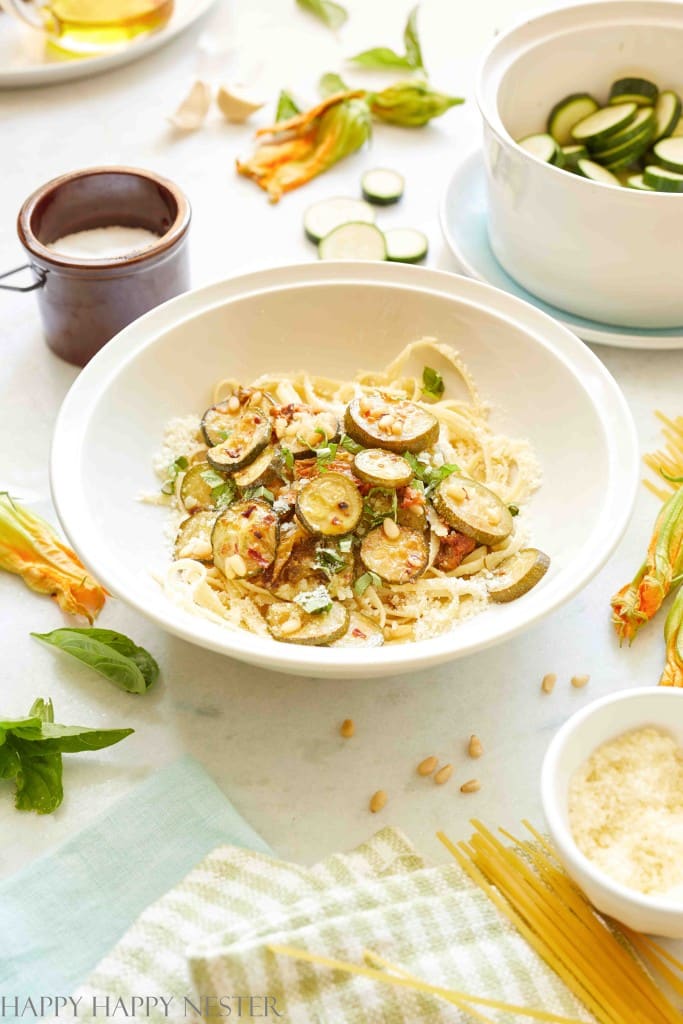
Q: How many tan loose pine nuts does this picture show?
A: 8